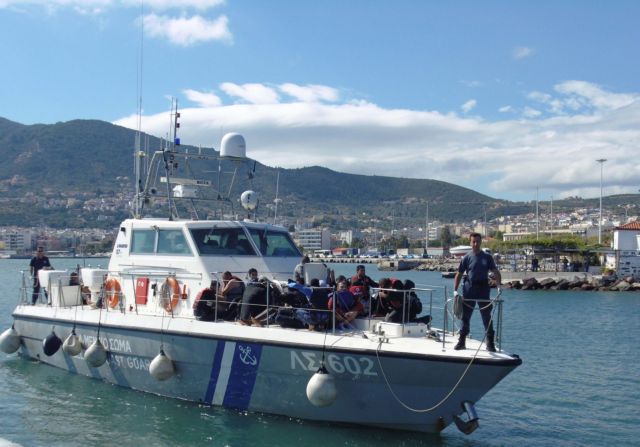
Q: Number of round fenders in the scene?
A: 6